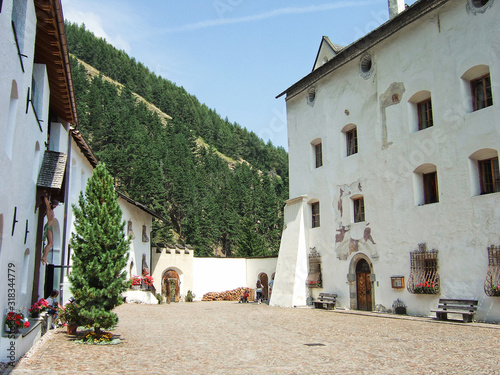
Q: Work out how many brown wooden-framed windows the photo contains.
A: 8